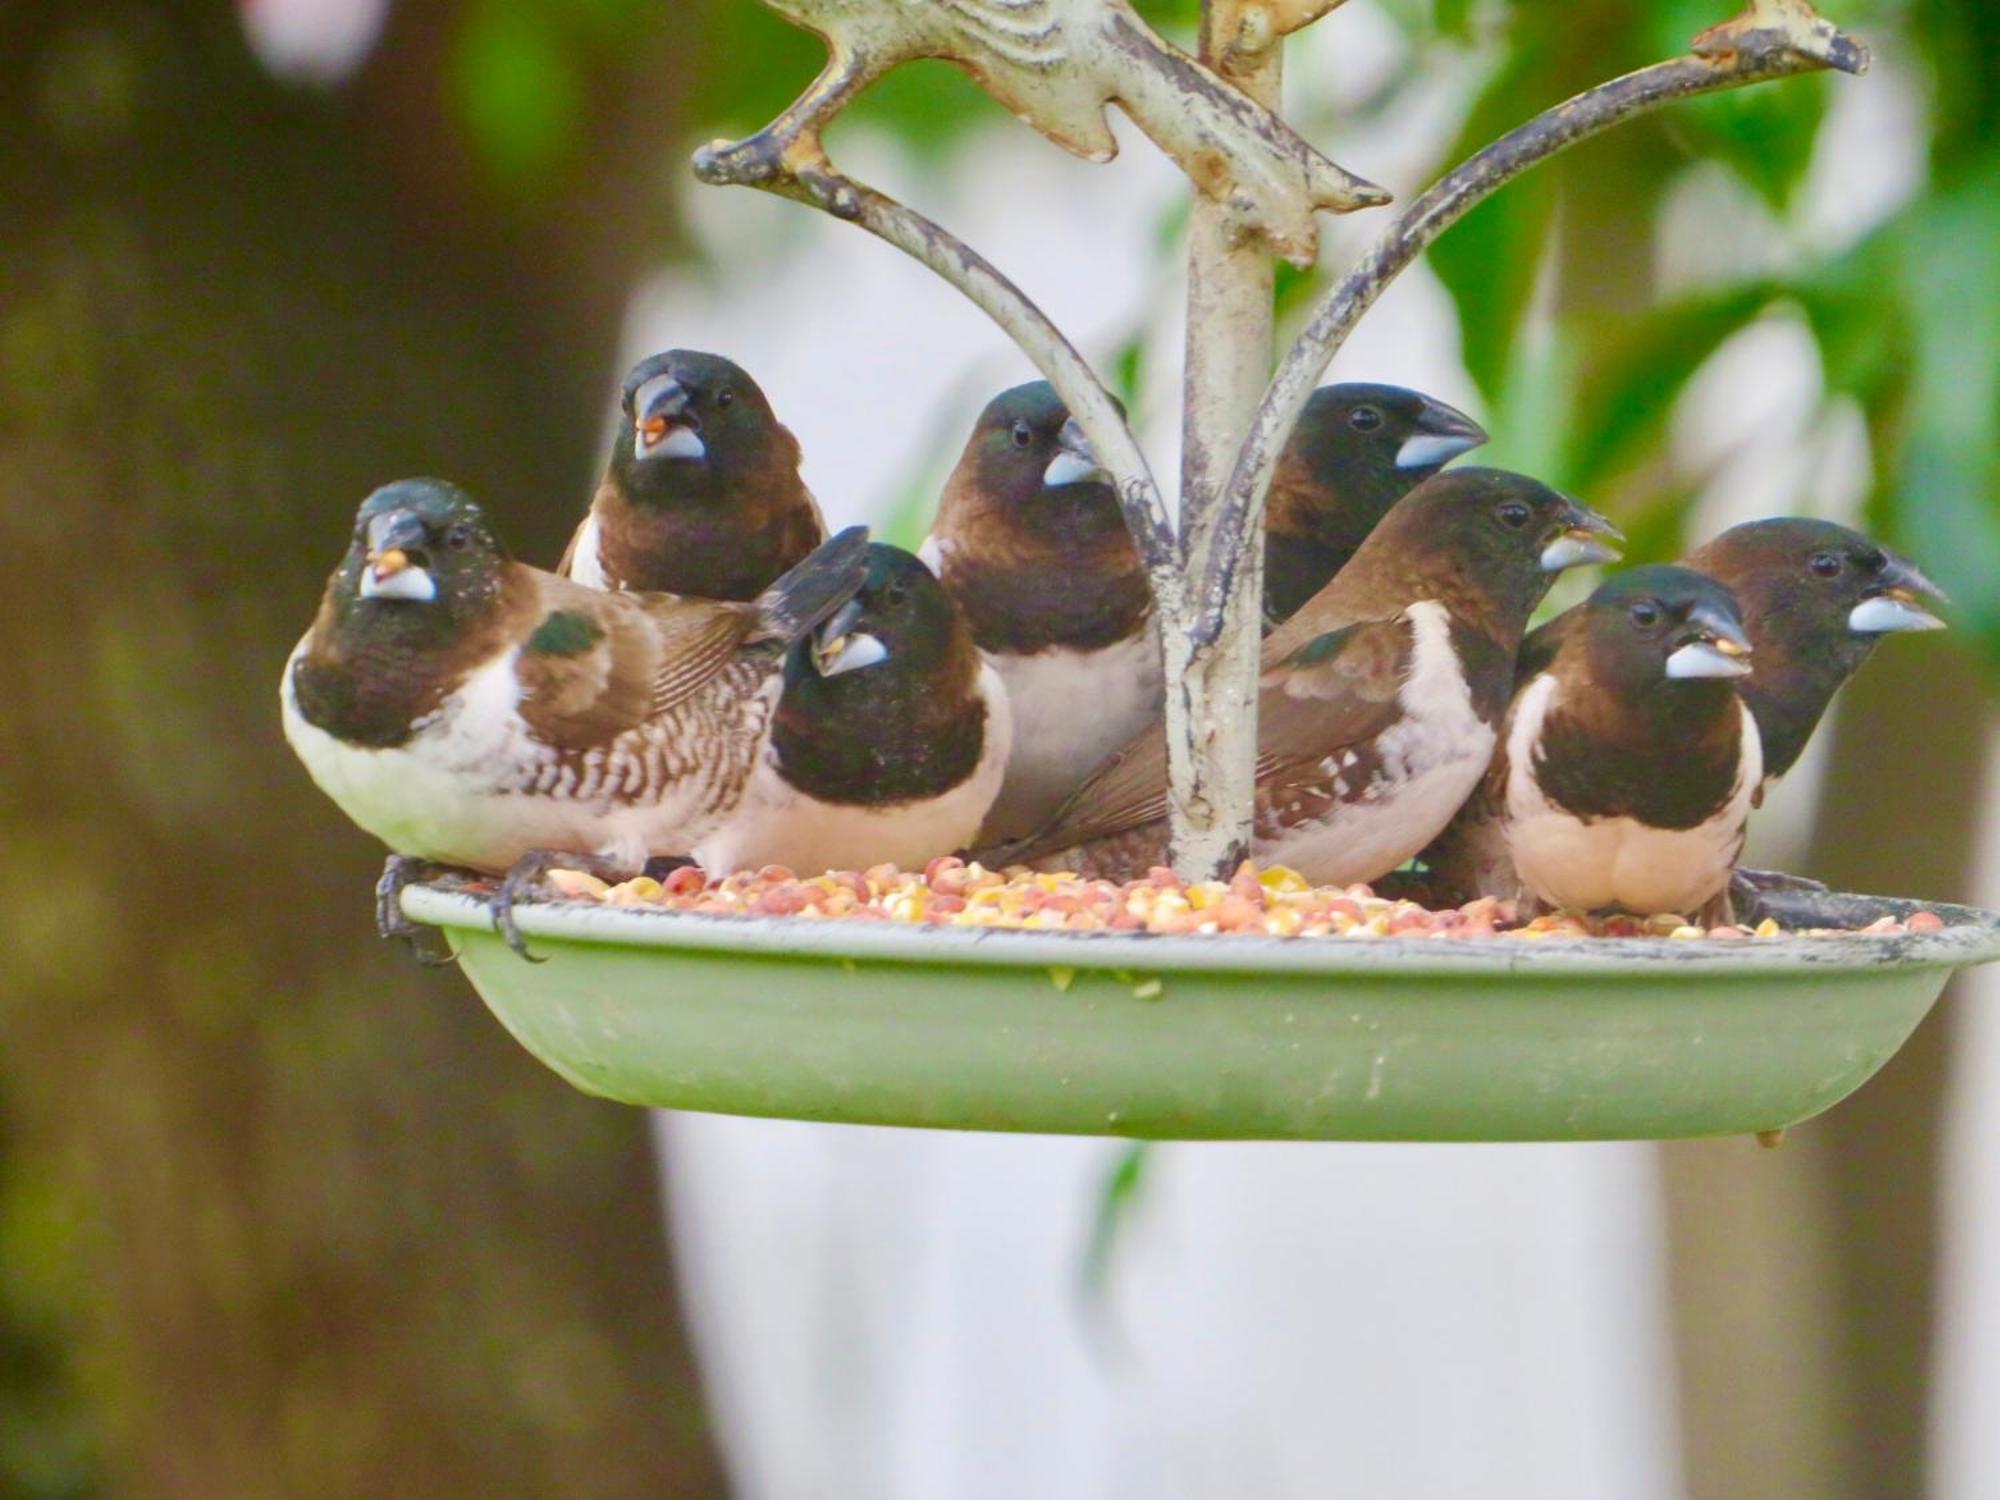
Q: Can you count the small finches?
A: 8